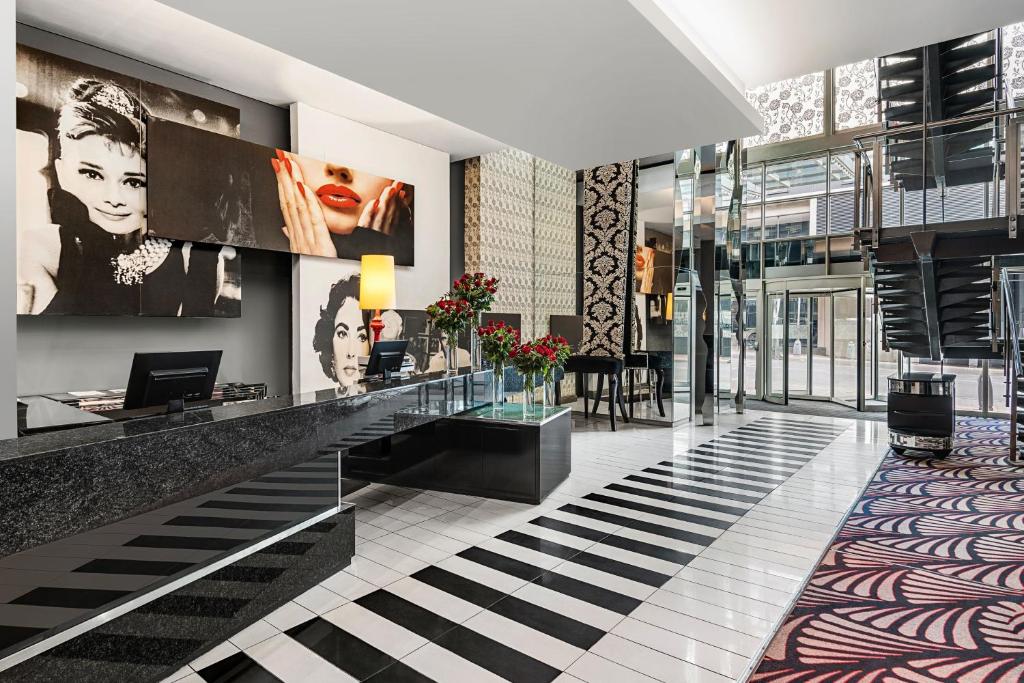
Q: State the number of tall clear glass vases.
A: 5